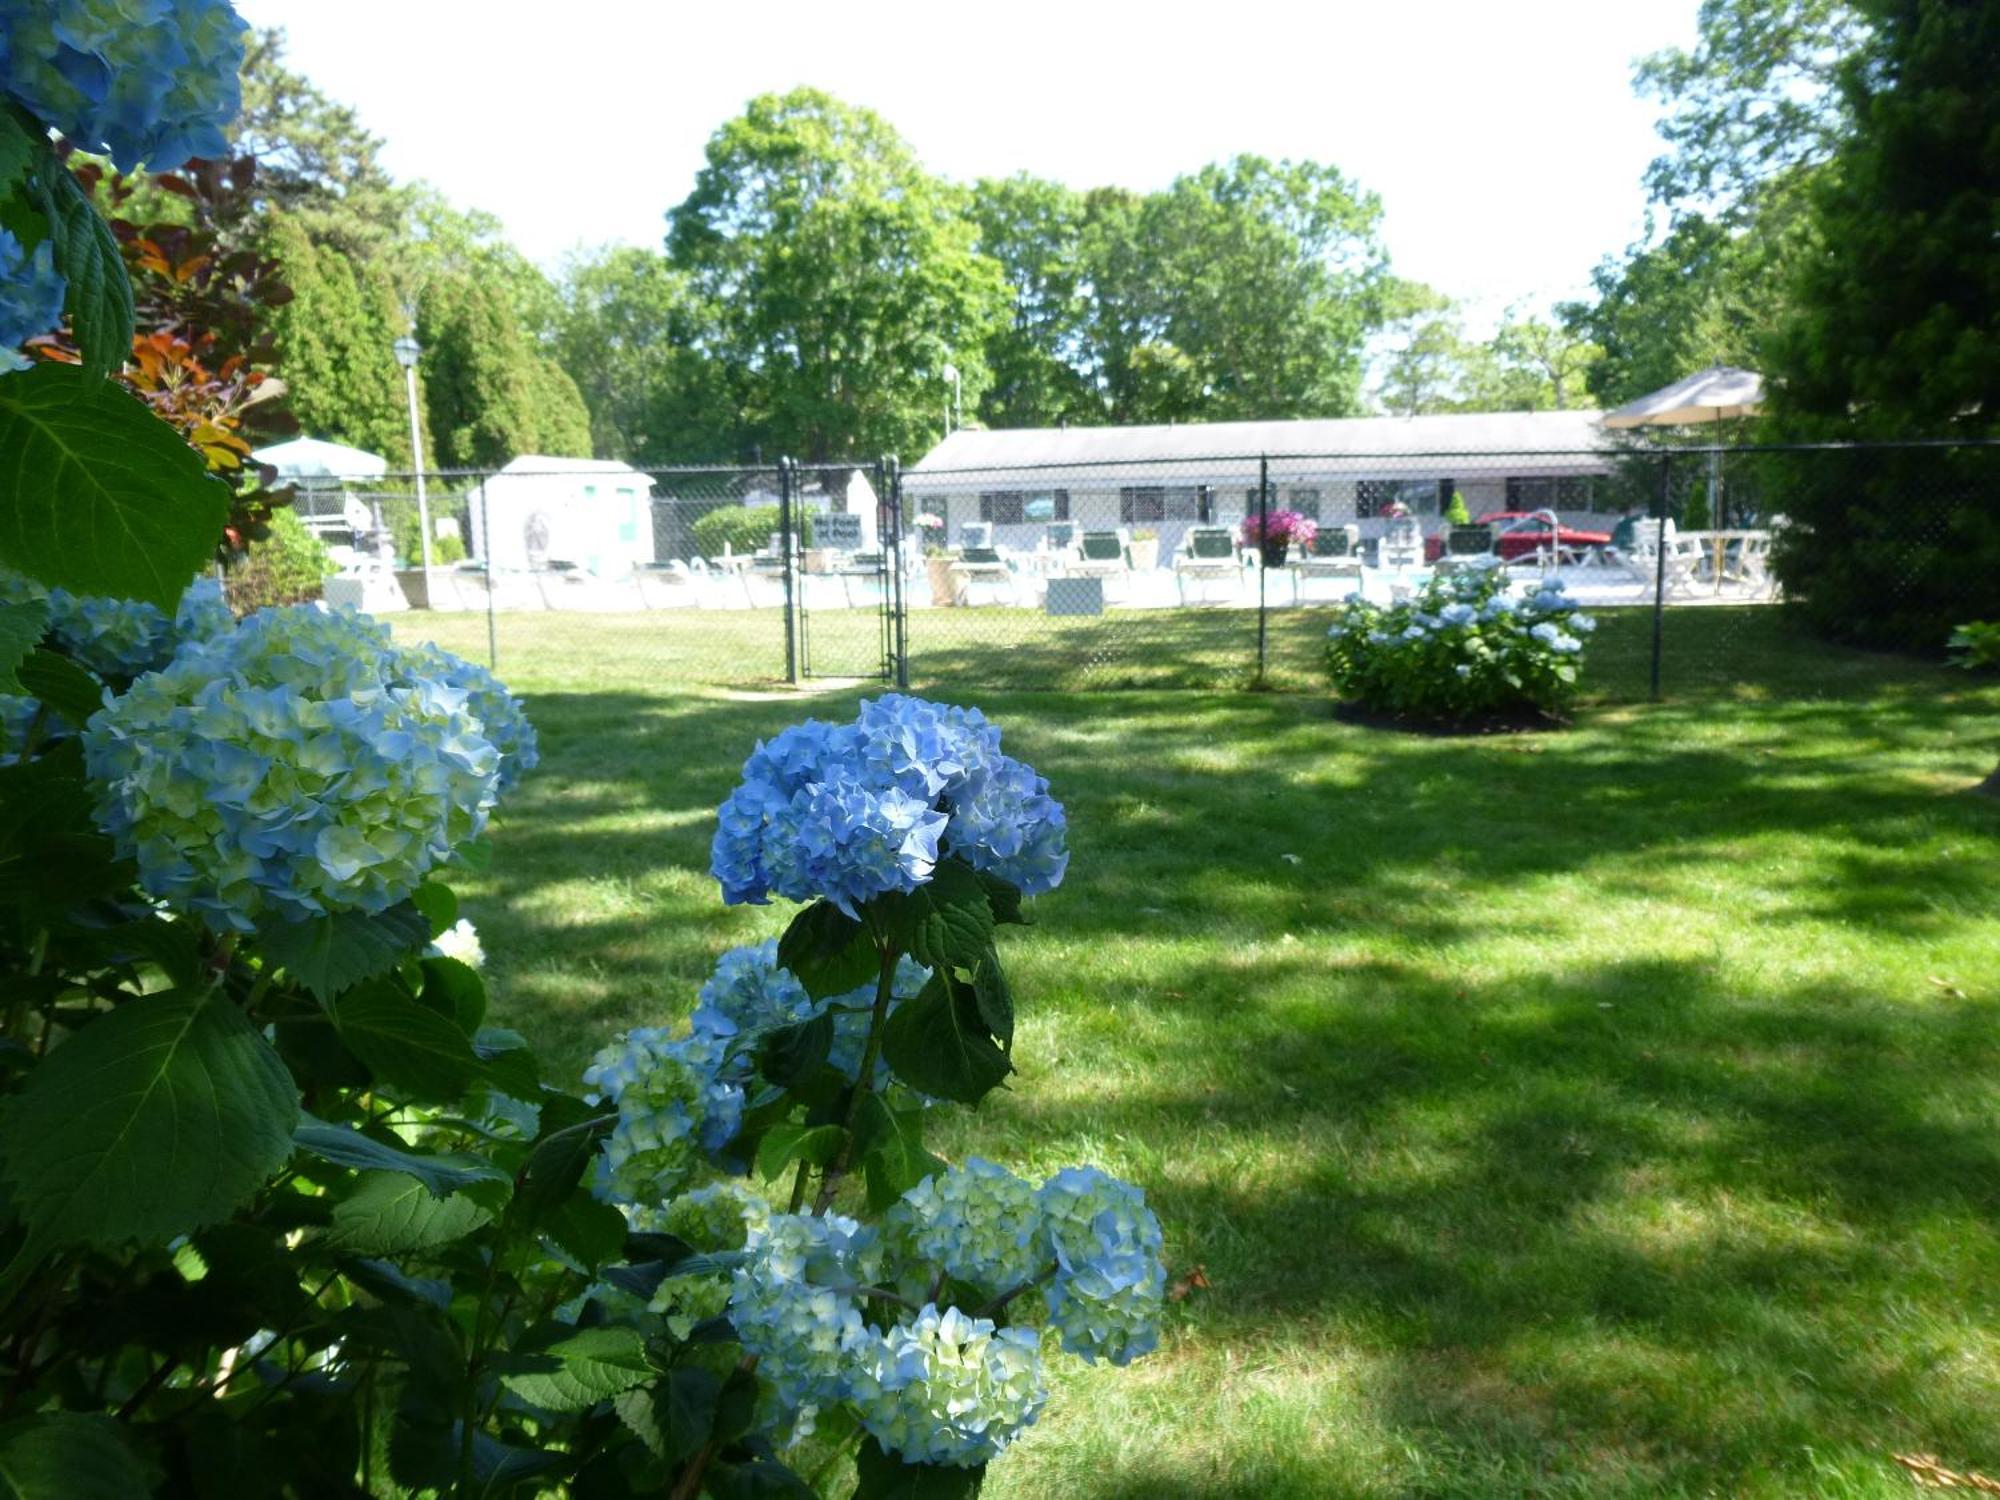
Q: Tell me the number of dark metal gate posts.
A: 2